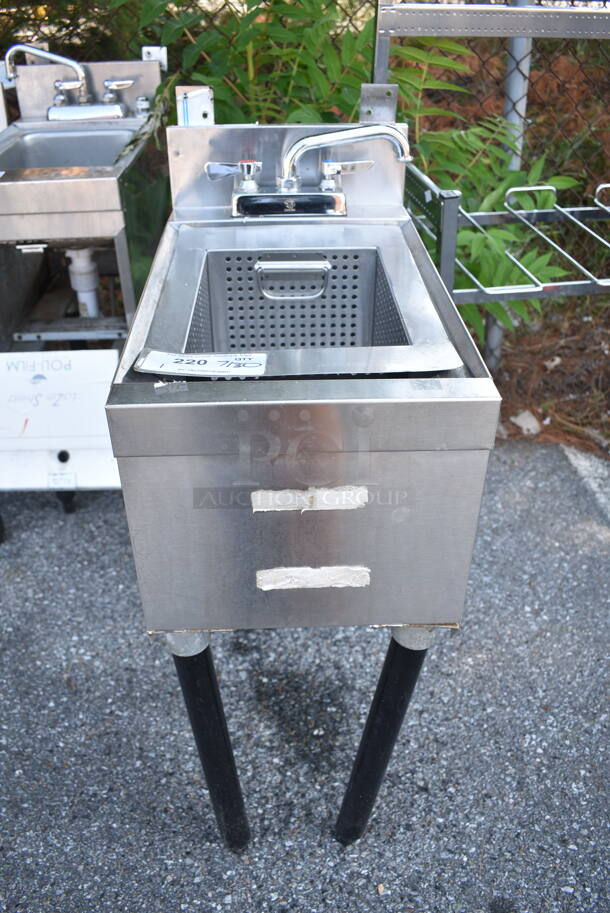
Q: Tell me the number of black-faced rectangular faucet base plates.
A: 1